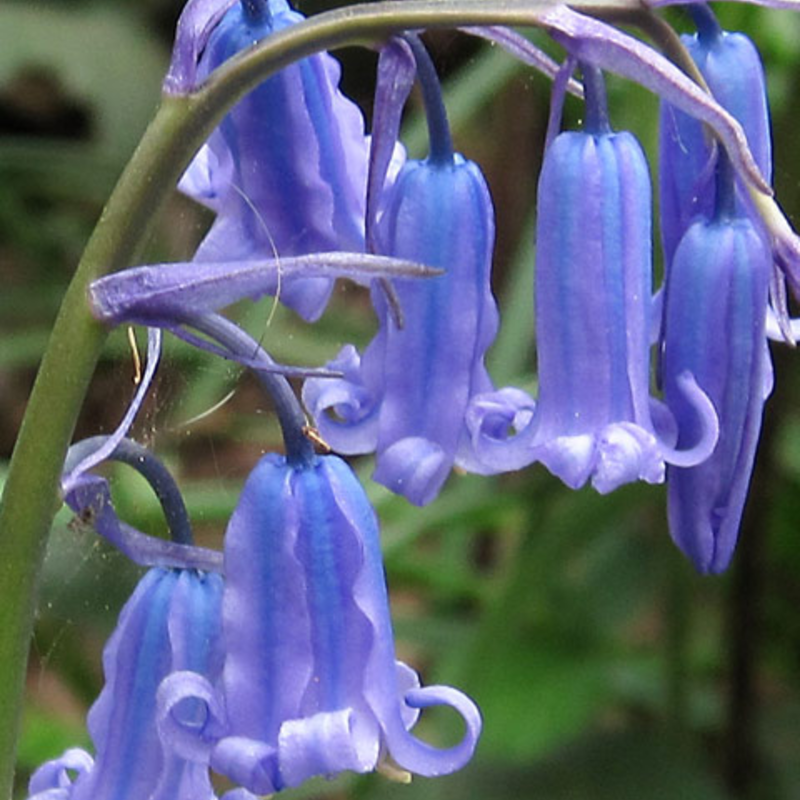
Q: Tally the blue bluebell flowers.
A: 7